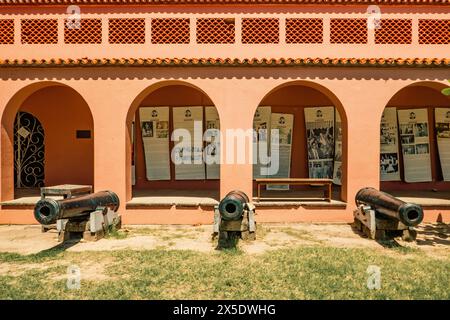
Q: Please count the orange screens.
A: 11